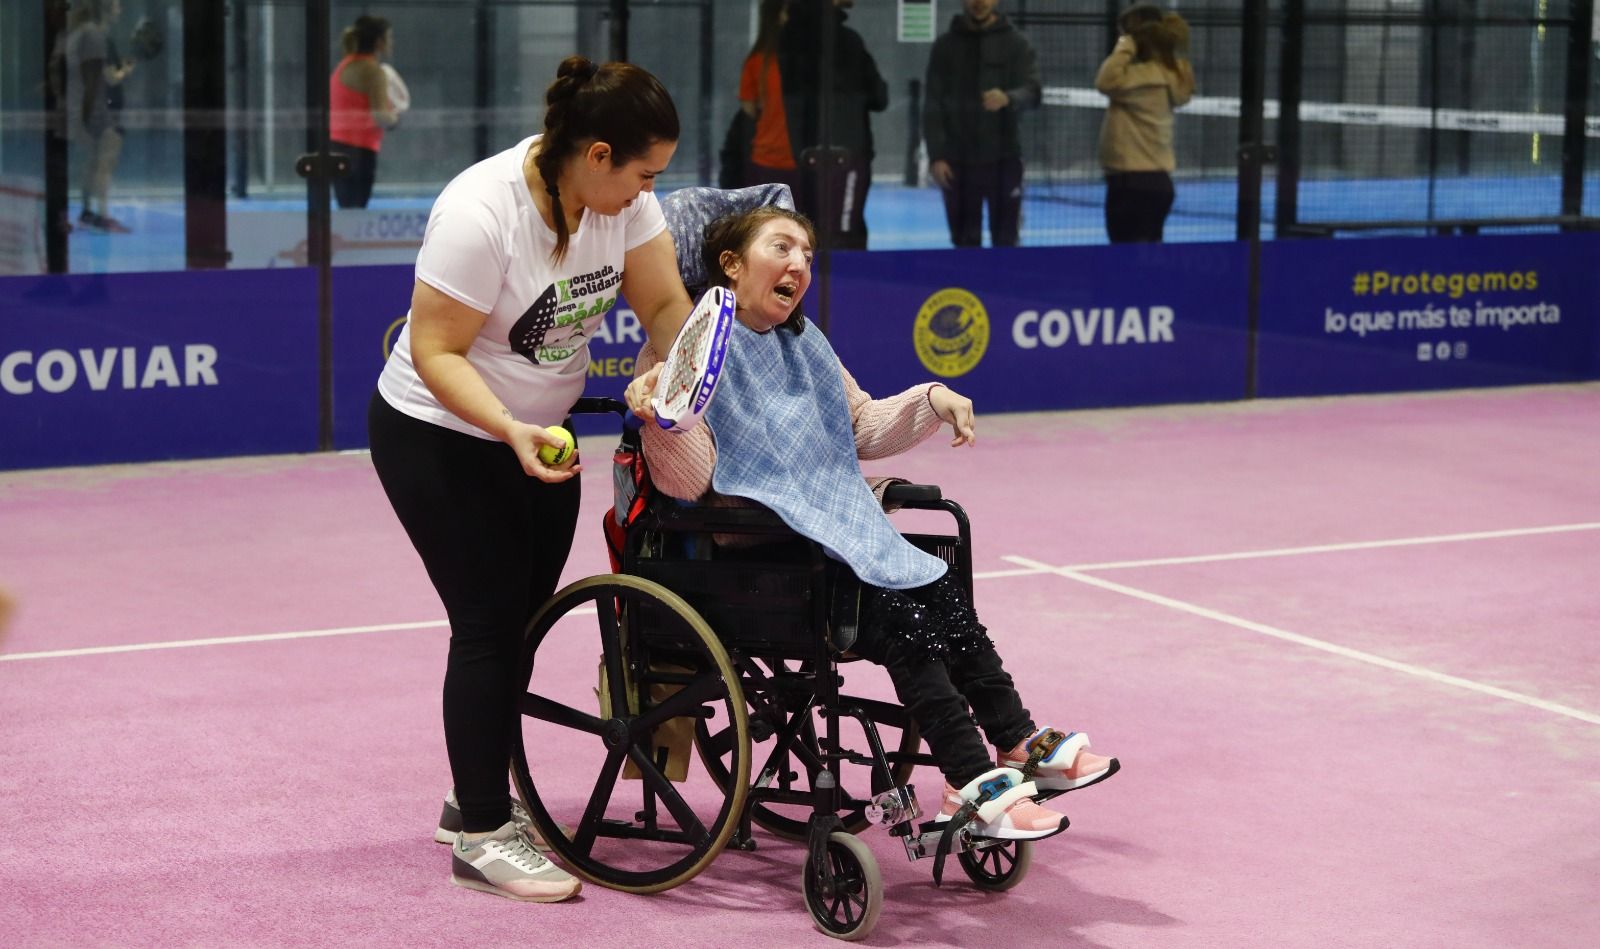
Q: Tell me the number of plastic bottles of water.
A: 0